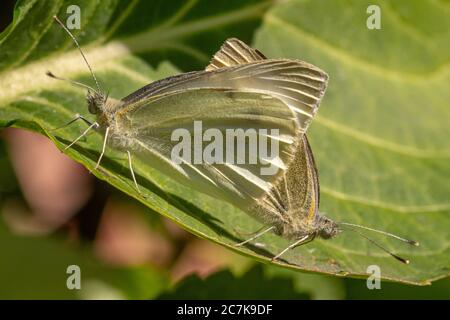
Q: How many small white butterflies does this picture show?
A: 2